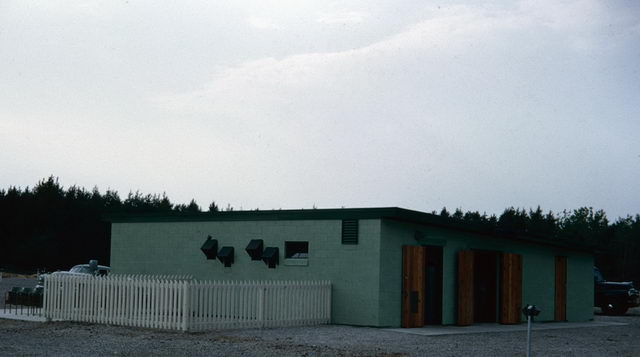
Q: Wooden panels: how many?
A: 4